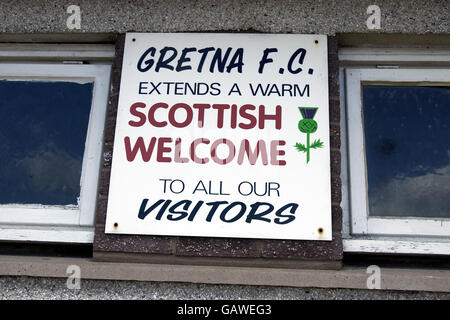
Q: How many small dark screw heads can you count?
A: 4